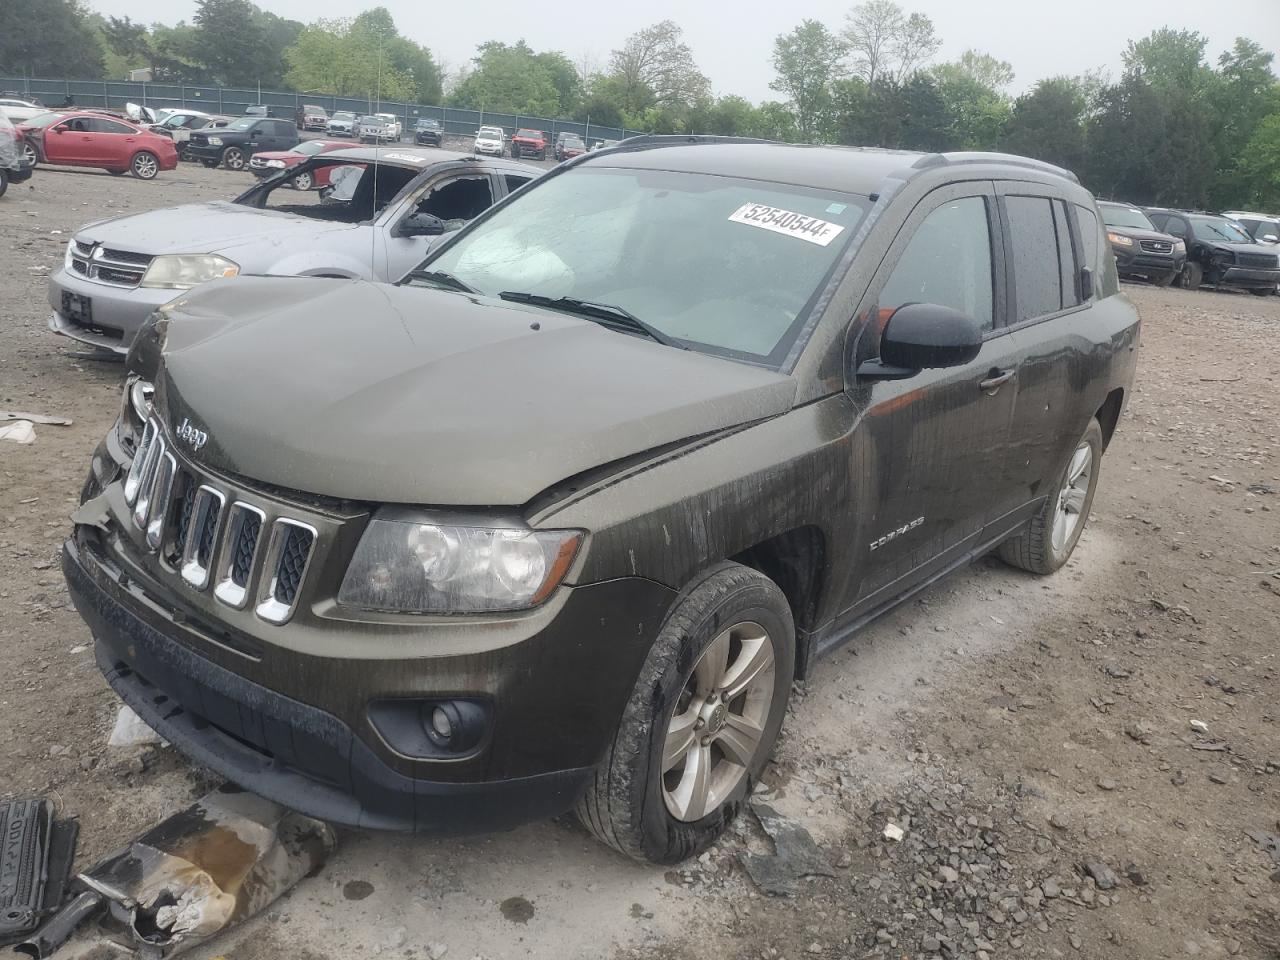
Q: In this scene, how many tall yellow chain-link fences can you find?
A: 0